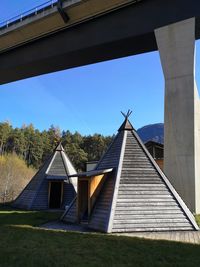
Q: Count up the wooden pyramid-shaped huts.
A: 2